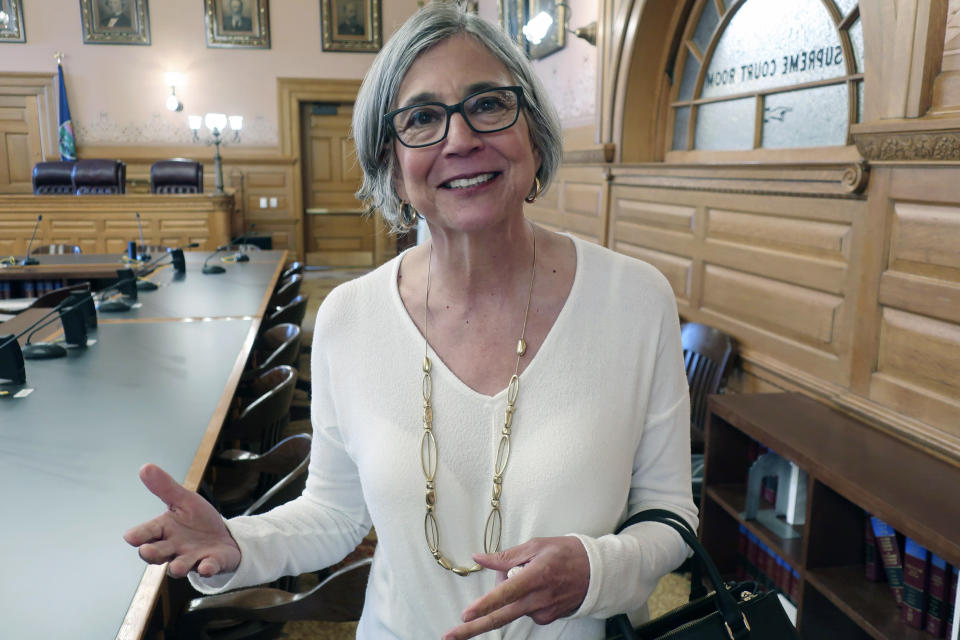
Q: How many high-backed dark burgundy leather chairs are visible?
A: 3